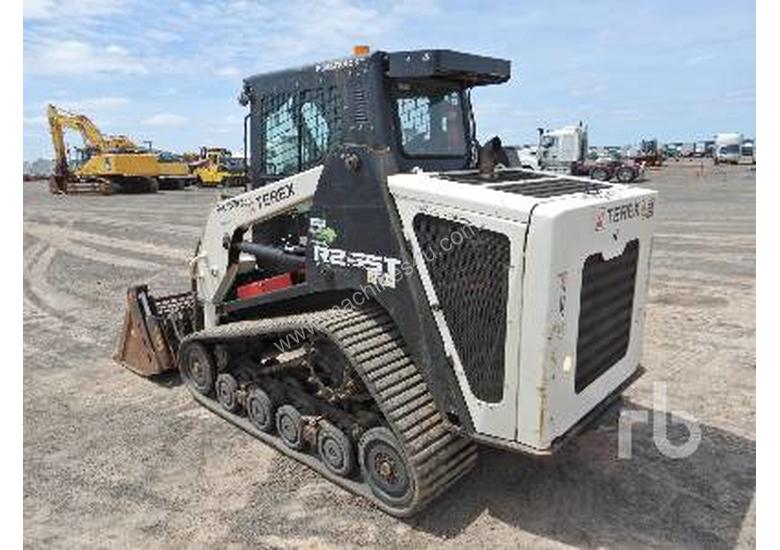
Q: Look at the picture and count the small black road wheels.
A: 4